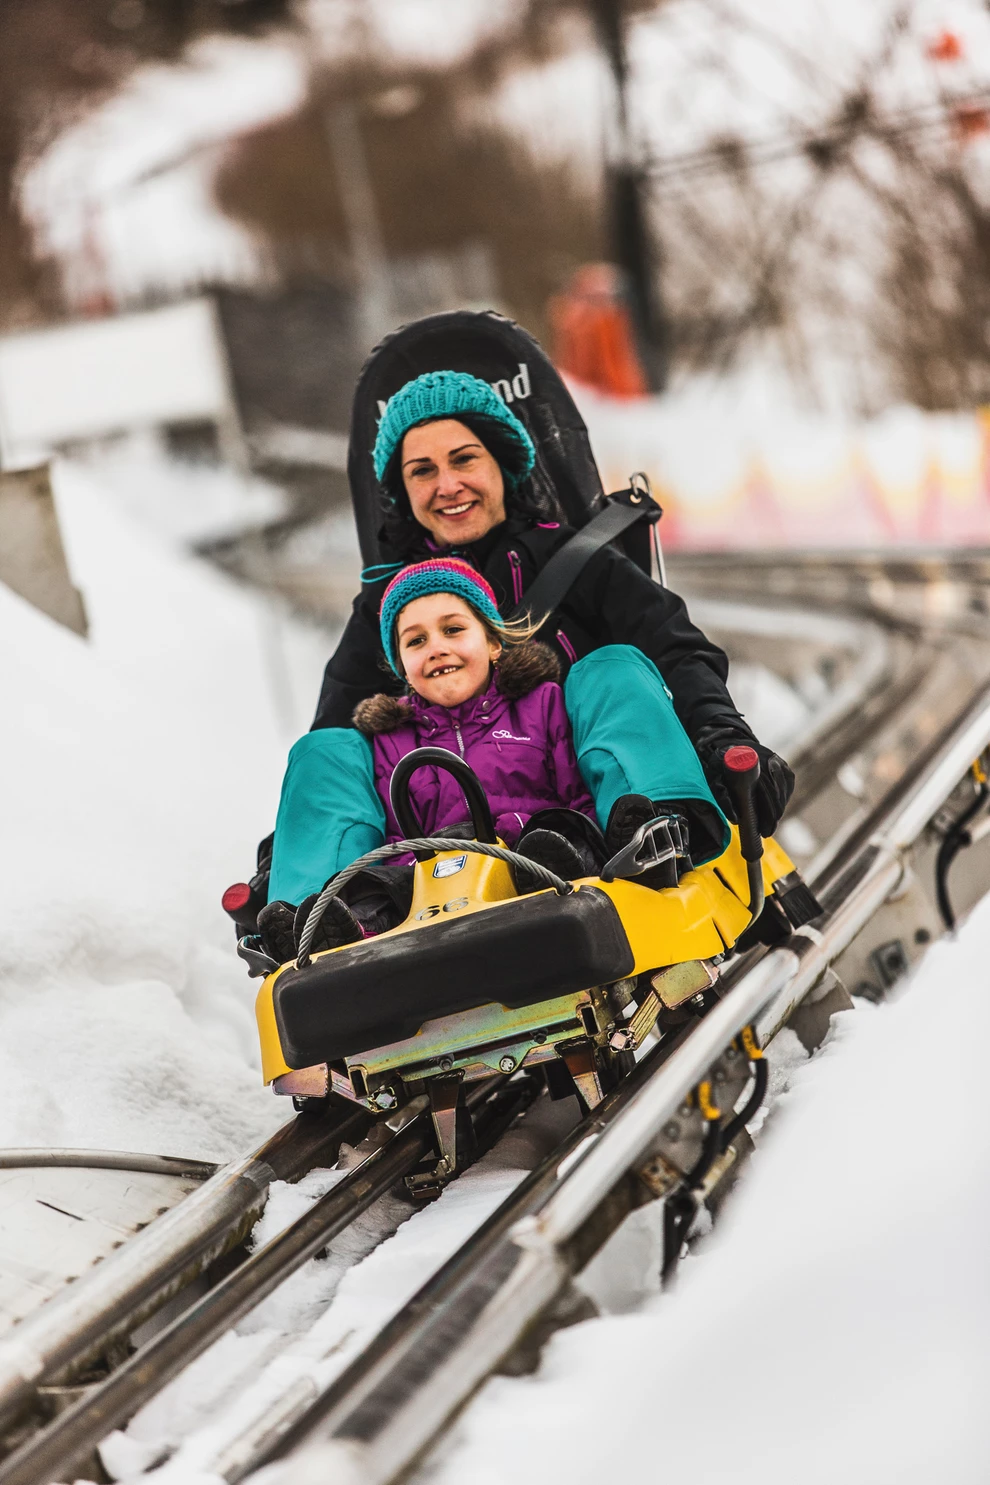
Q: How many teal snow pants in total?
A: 1